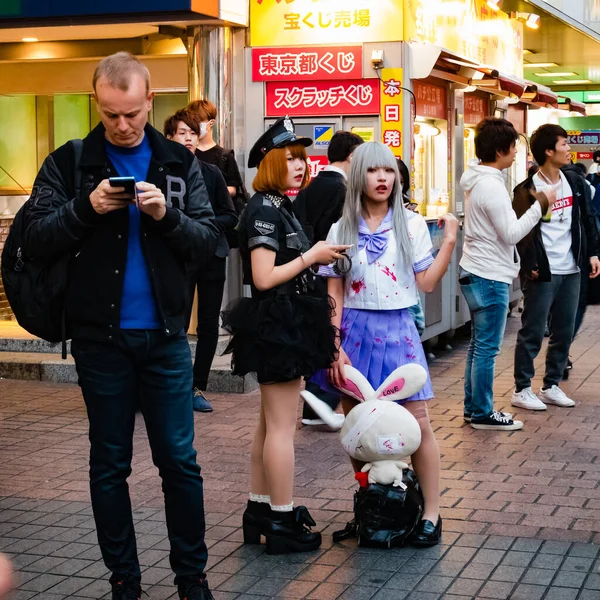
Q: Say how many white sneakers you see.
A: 2